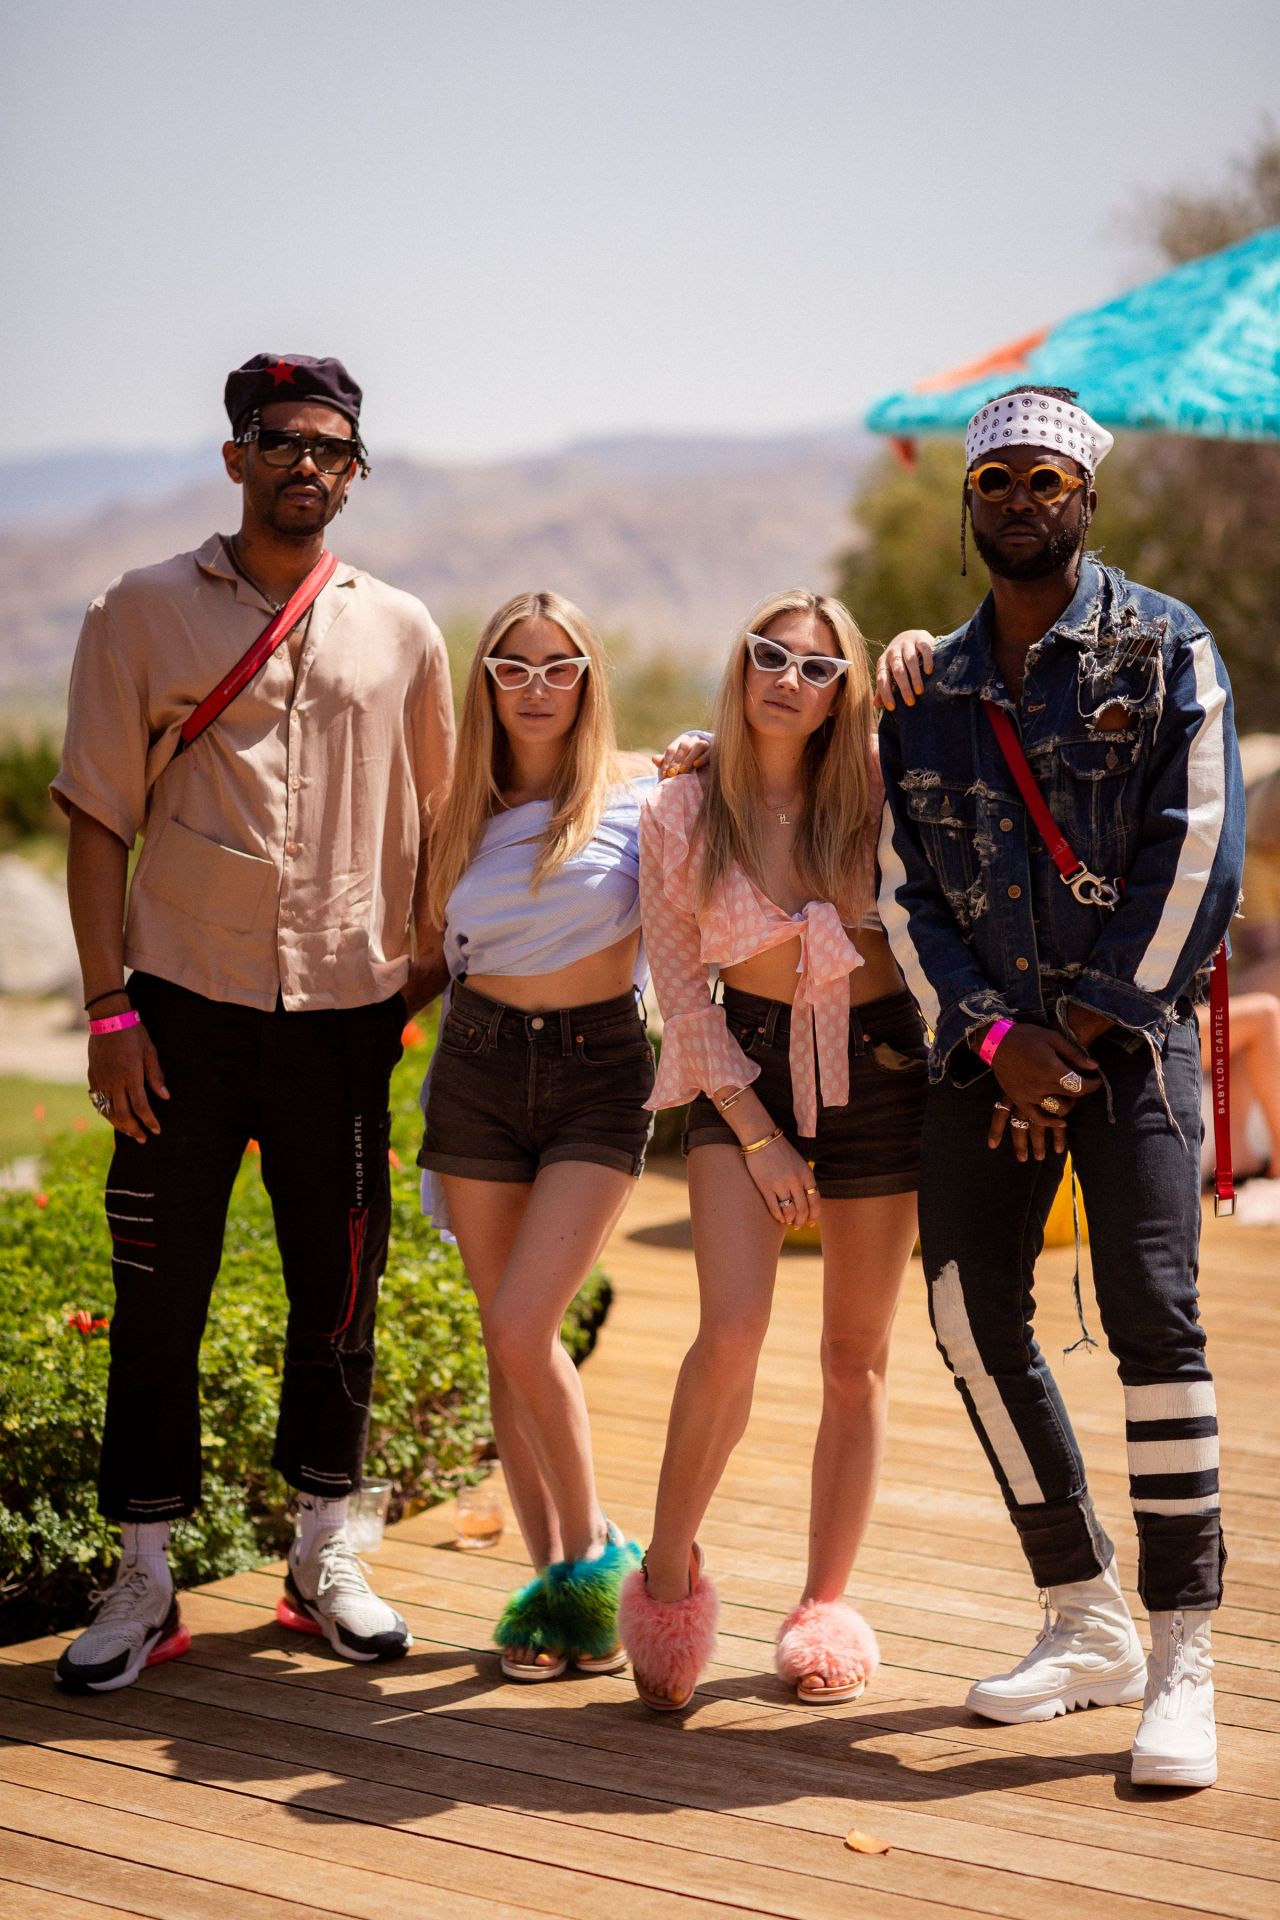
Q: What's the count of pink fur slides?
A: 2